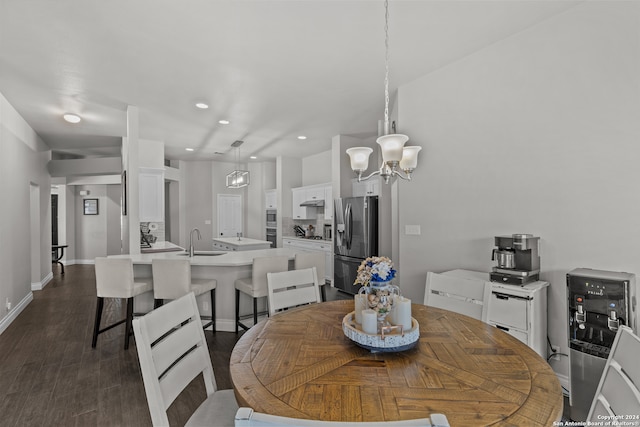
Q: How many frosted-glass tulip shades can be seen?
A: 3